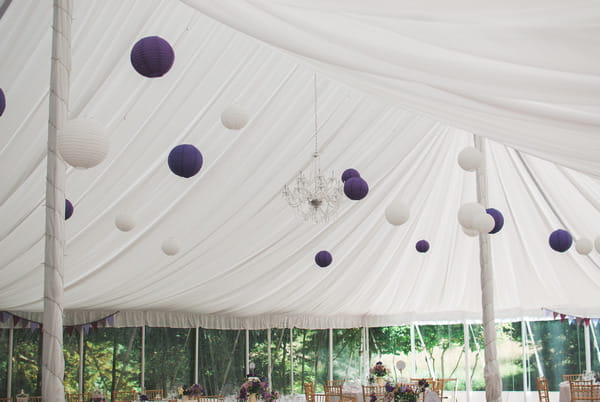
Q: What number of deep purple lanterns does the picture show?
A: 10